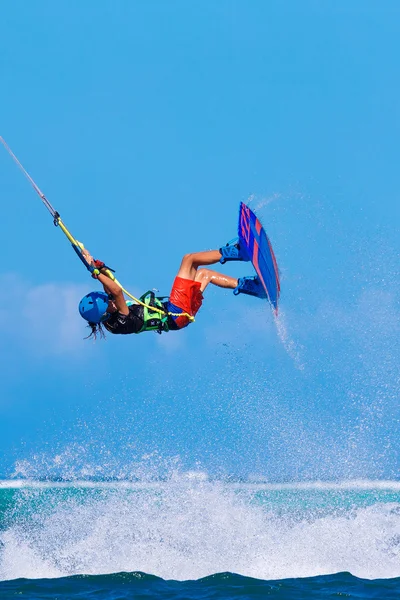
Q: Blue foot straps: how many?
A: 2